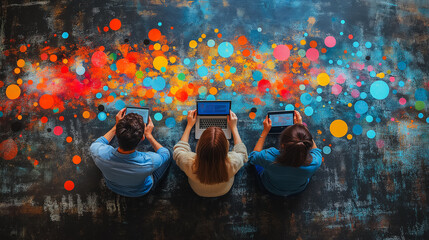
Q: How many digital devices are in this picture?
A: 3